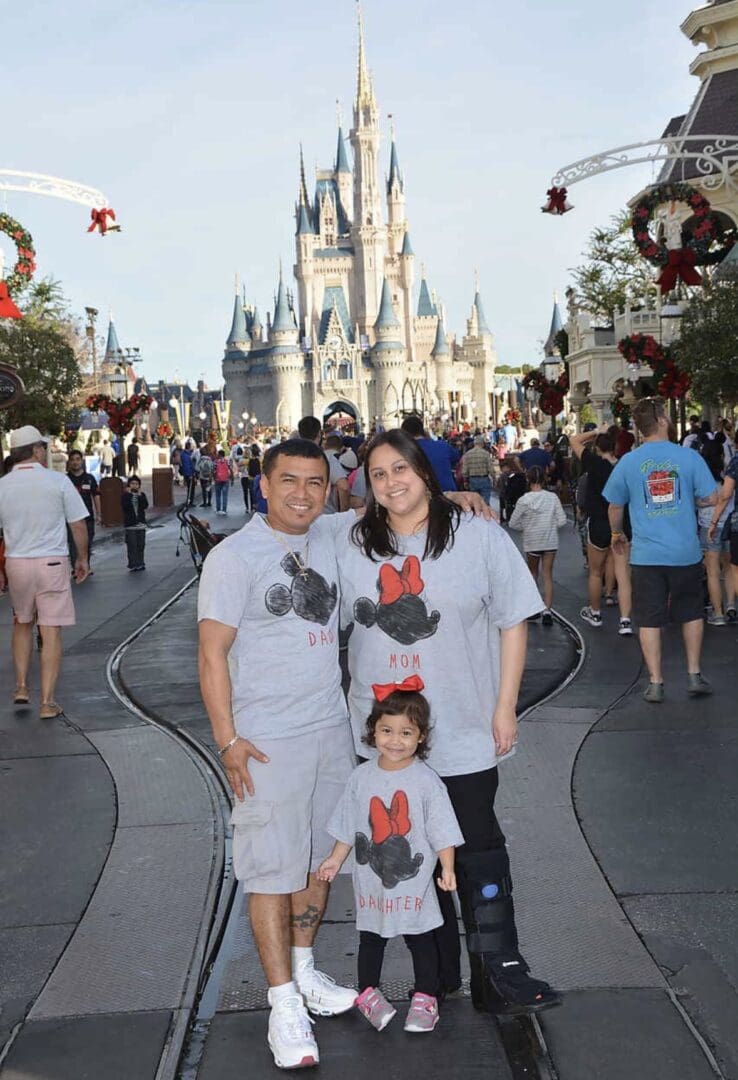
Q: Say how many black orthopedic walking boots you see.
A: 1